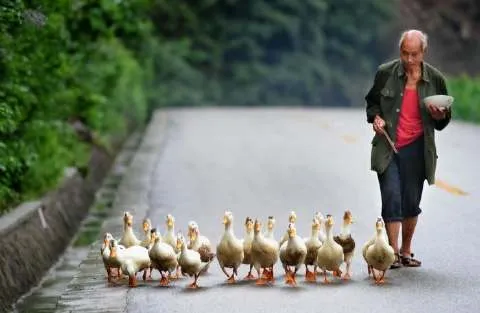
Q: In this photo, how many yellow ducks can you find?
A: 0